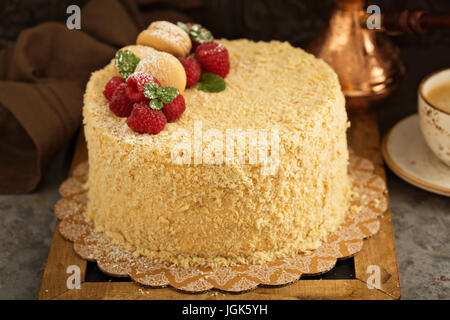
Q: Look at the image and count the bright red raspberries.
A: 8